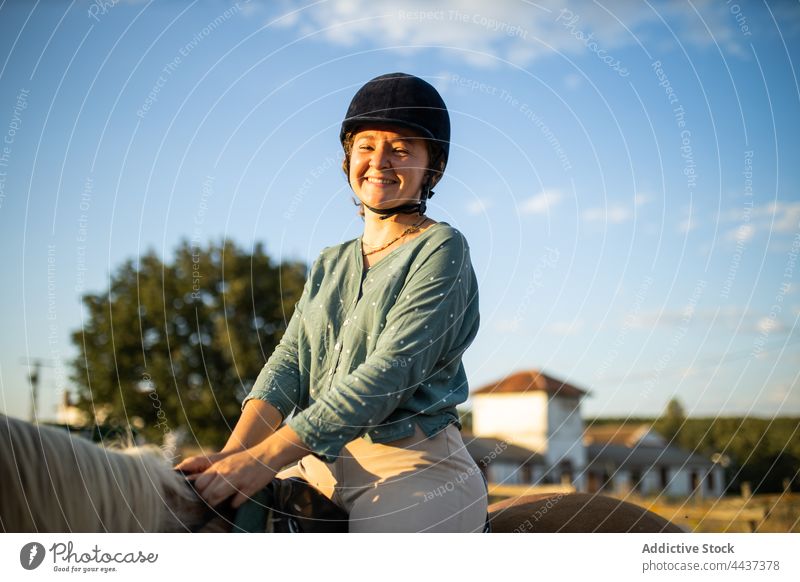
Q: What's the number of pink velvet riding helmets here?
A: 0